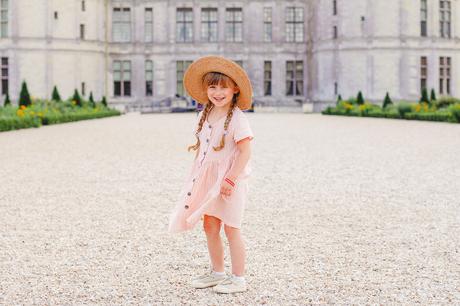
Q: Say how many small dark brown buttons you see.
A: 6